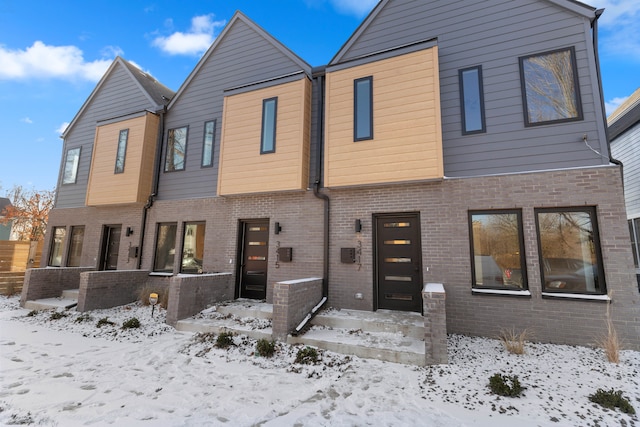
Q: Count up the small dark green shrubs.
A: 10